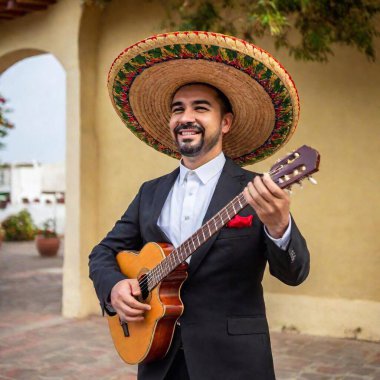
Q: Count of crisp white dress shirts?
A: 1